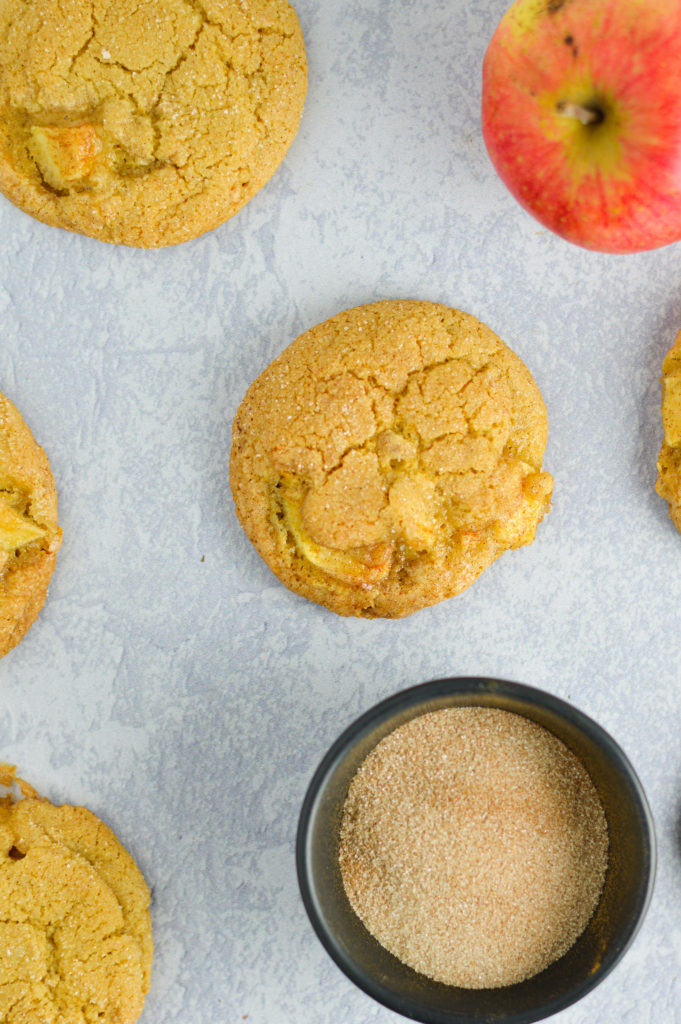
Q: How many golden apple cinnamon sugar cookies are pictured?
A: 5